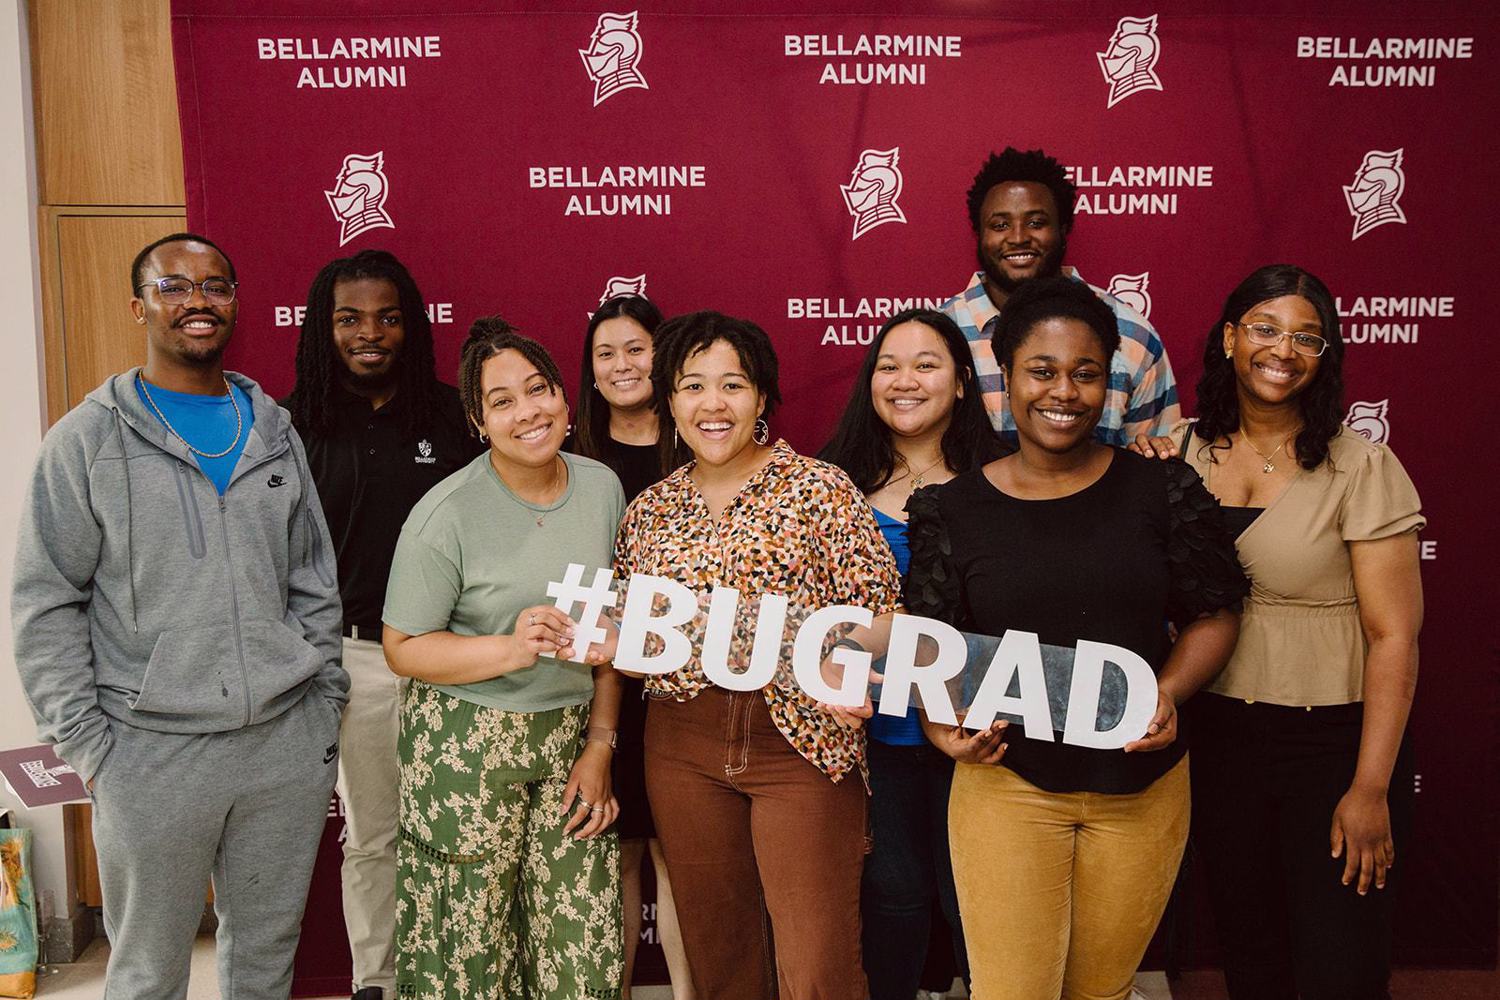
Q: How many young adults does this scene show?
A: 9